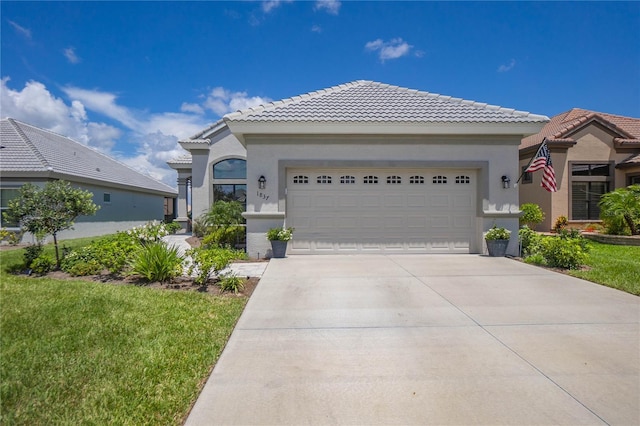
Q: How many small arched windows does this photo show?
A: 8